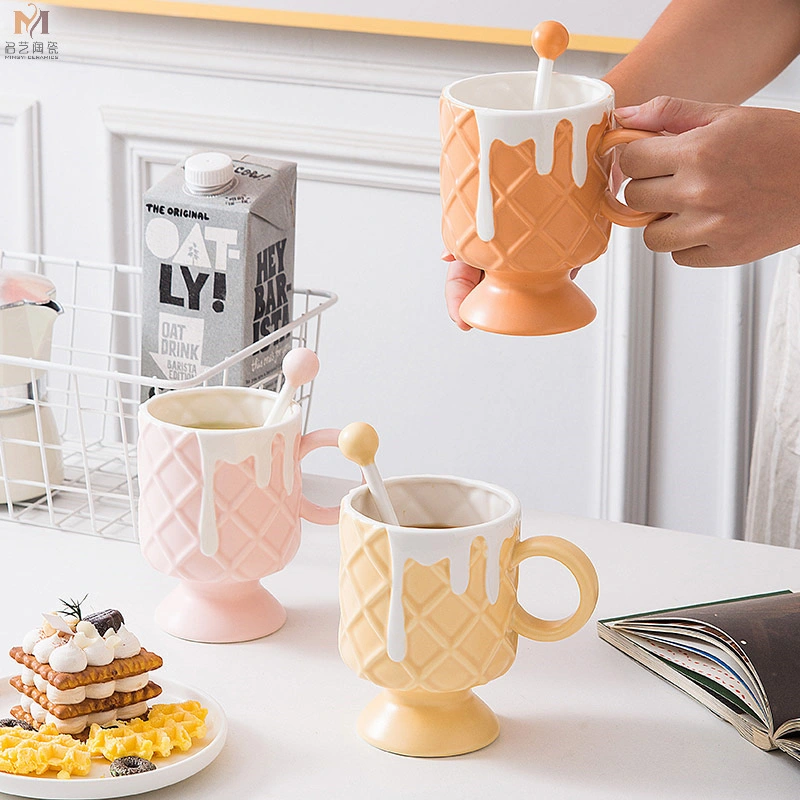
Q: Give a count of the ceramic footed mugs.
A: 3